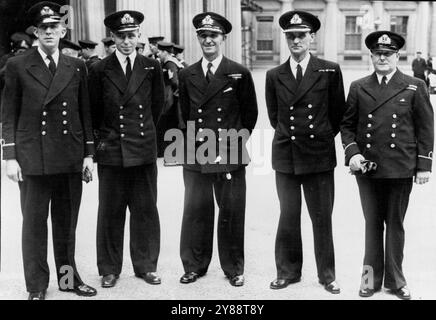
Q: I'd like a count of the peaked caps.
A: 5